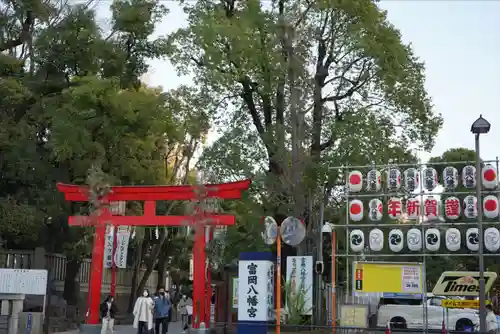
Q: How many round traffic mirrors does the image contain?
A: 2